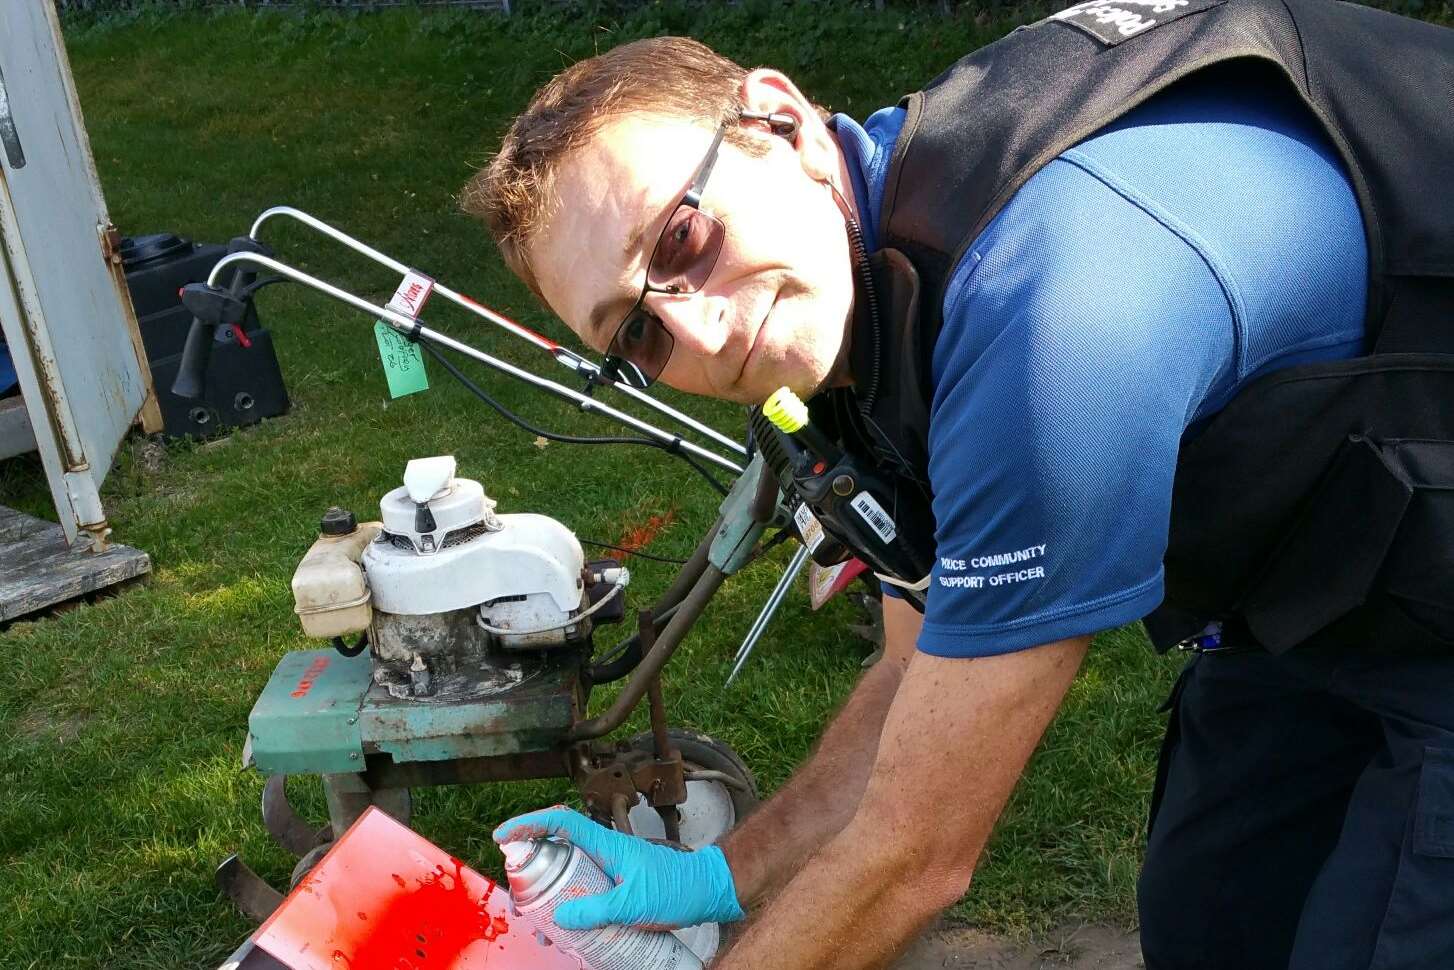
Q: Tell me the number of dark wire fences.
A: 1